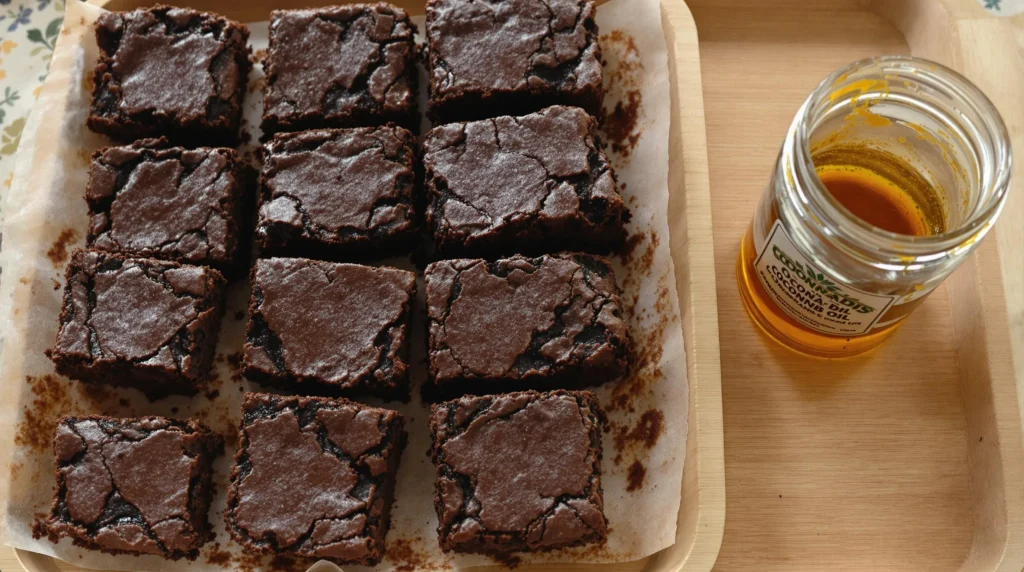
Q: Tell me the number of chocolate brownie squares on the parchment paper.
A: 12